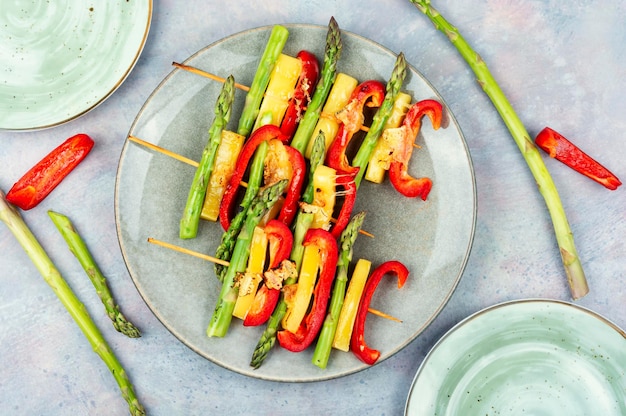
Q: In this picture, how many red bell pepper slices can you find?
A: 11